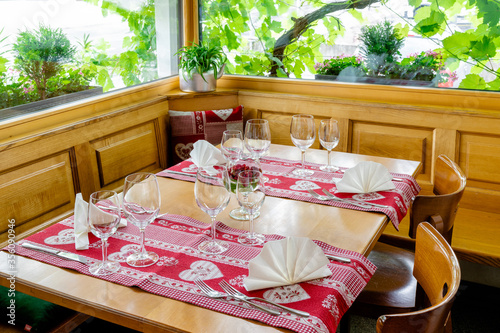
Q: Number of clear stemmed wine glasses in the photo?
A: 8